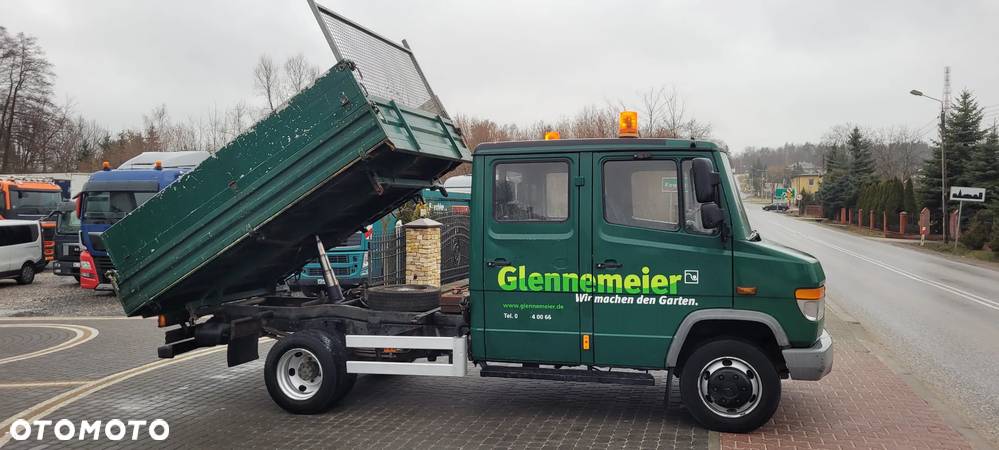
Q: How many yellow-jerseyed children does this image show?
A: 0